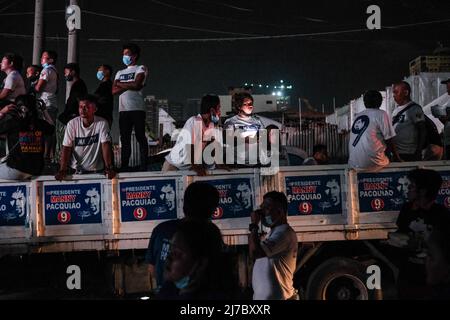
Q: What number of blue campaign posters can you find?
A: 7